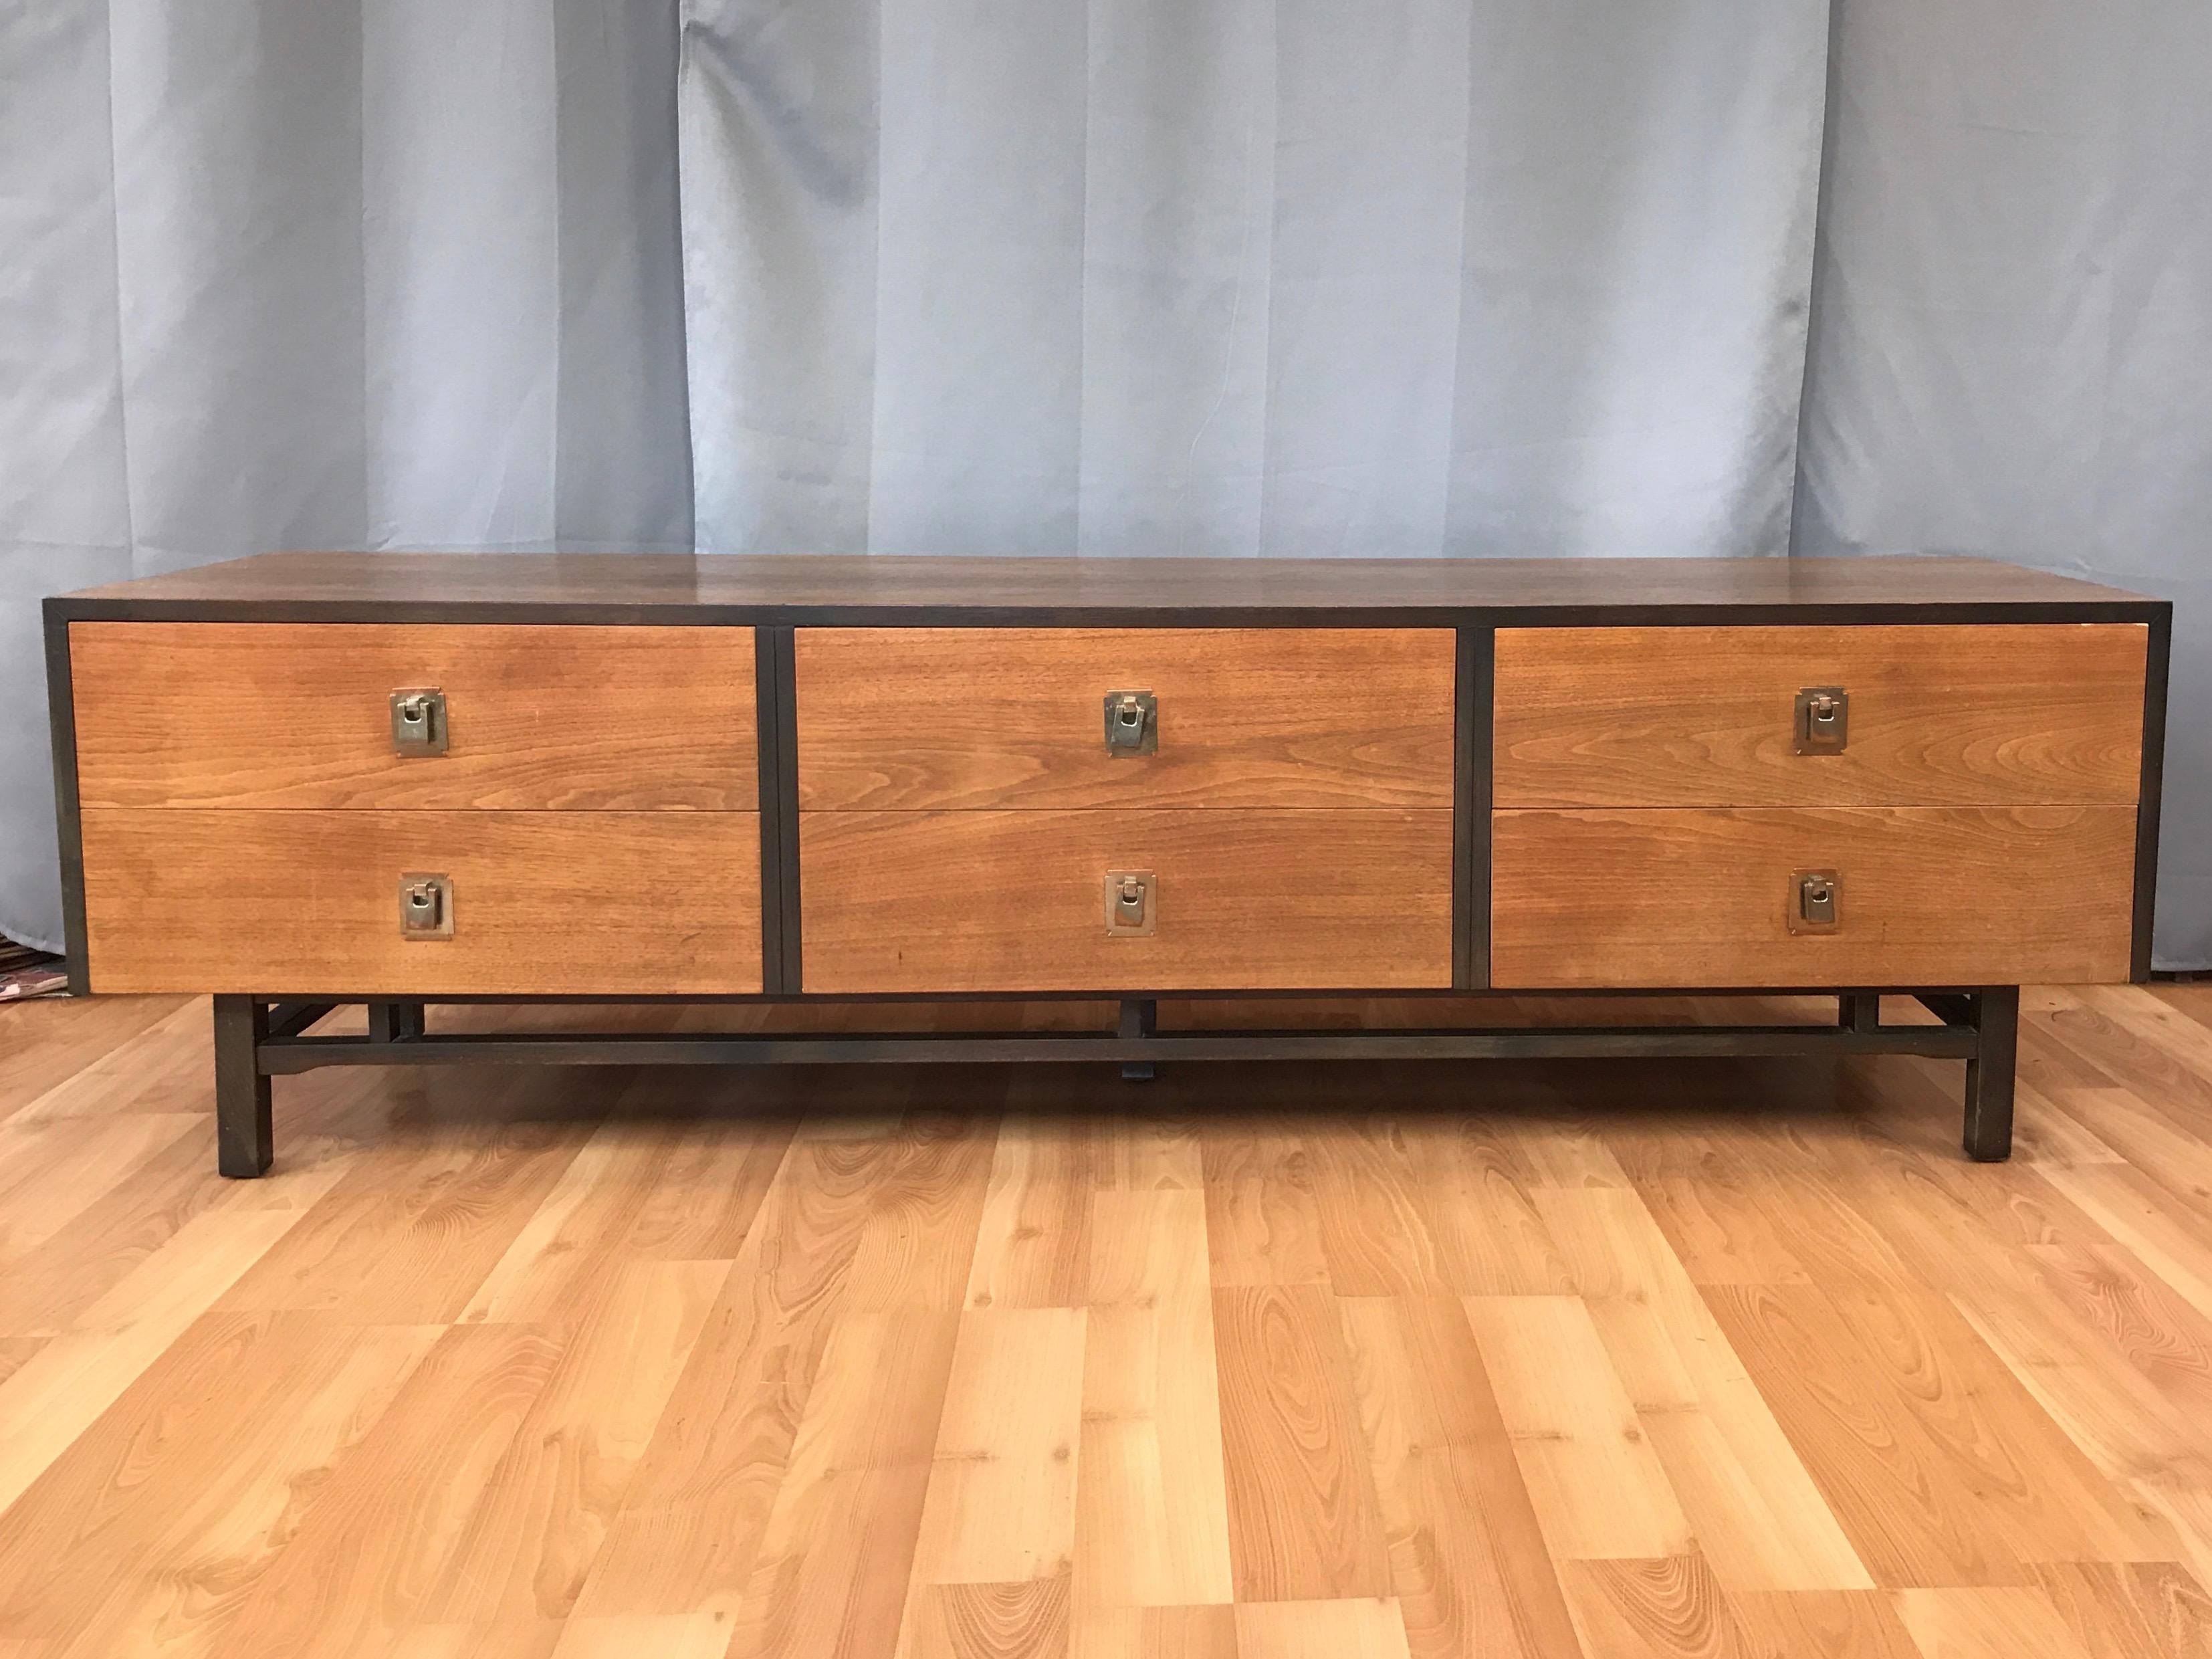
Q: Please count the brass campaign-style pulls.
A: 6